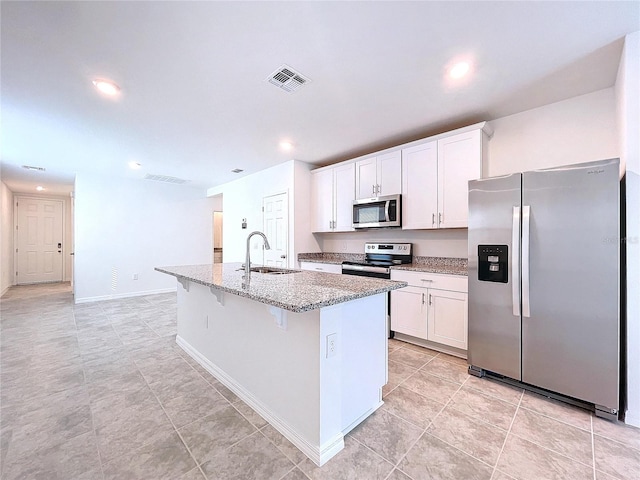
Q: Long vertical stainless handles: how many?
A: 2